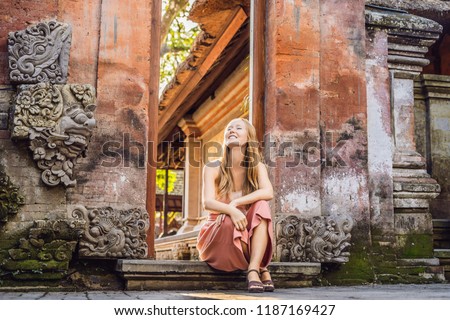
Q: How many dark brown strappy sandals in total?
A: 2